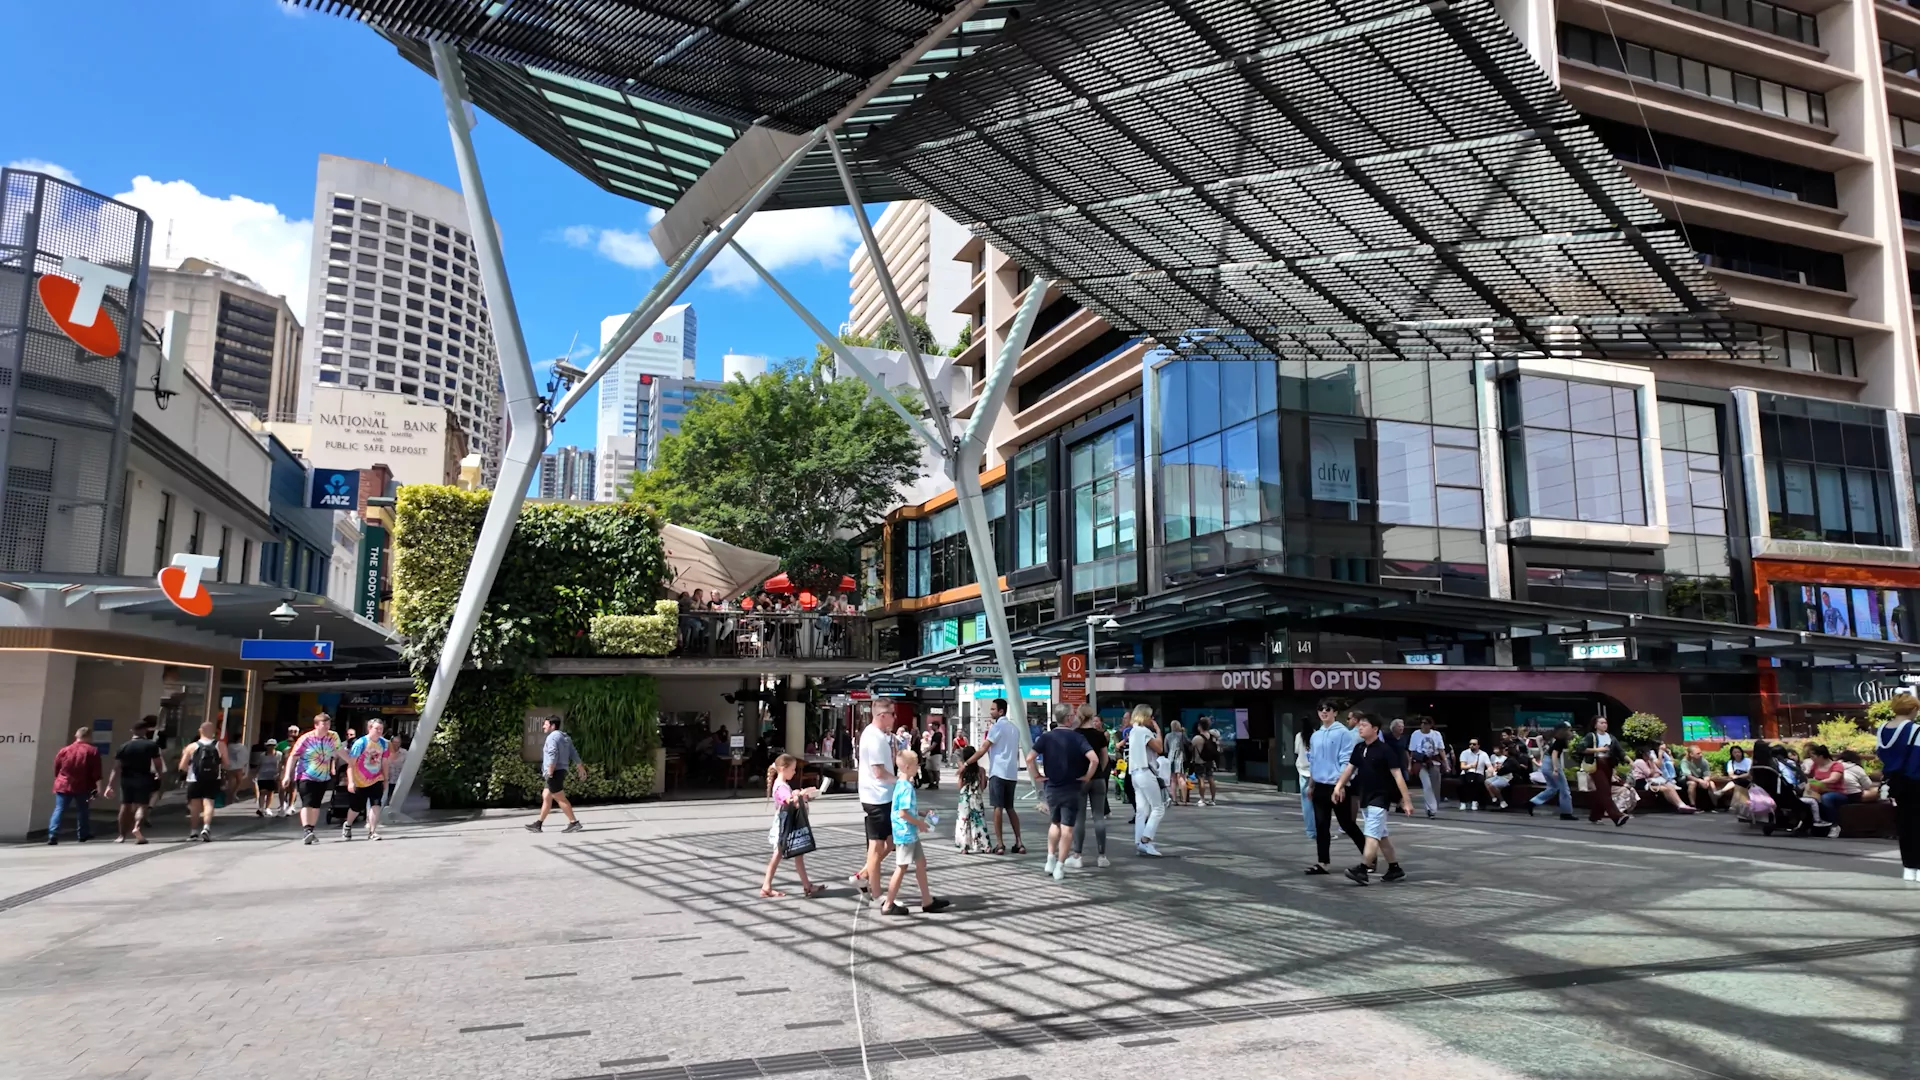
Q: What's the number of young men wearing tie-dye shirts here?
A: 2